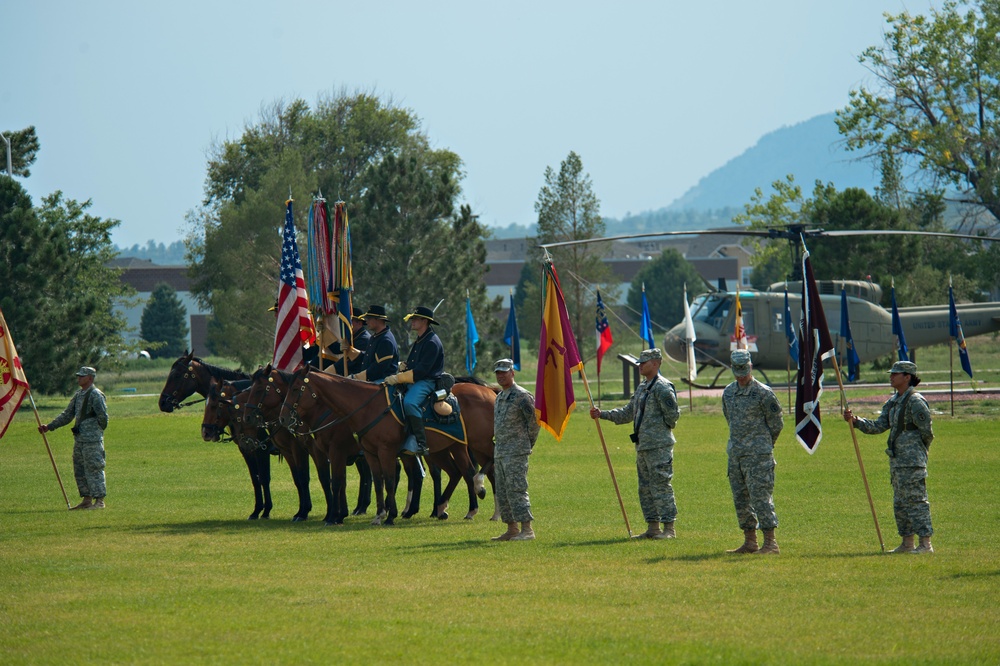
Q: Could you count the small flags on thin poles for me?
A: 10